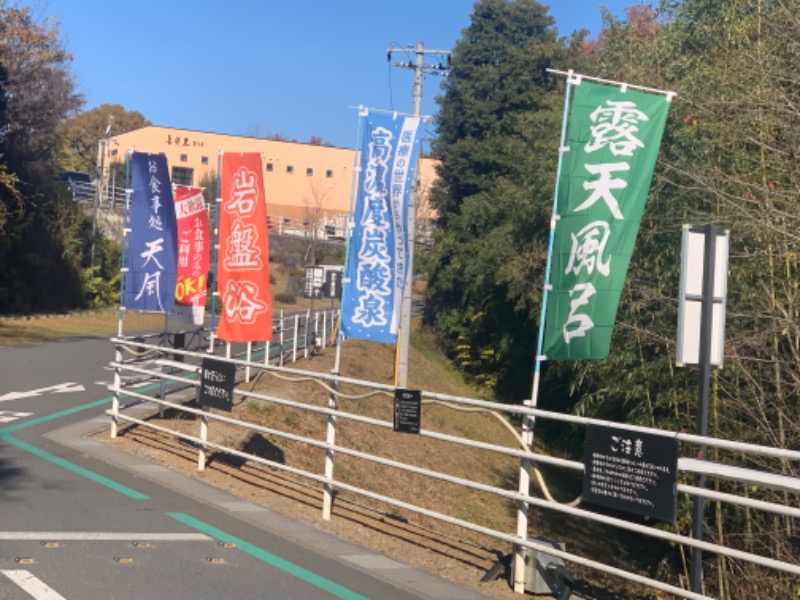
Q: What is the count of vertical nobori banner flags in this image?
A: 5